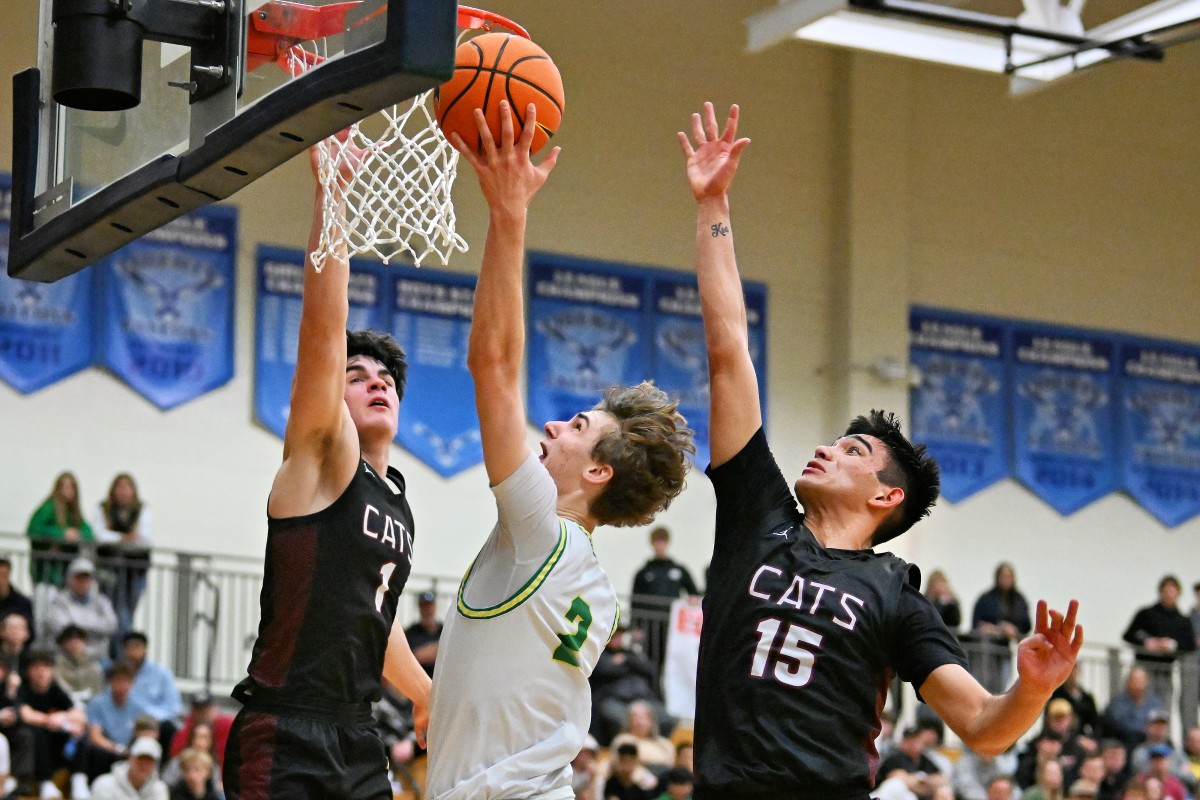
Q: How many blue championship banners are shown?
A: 9